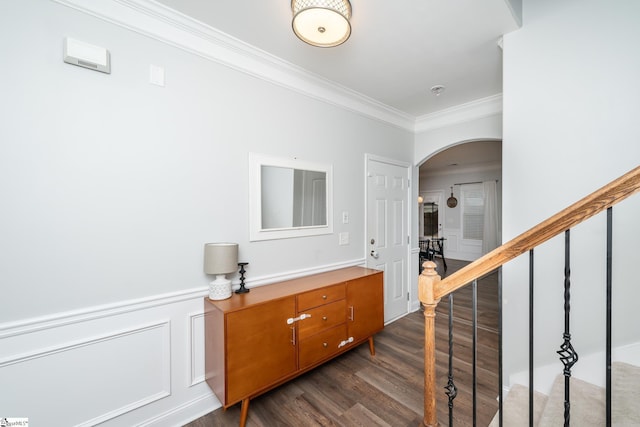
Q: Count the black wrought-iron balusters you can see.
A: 6